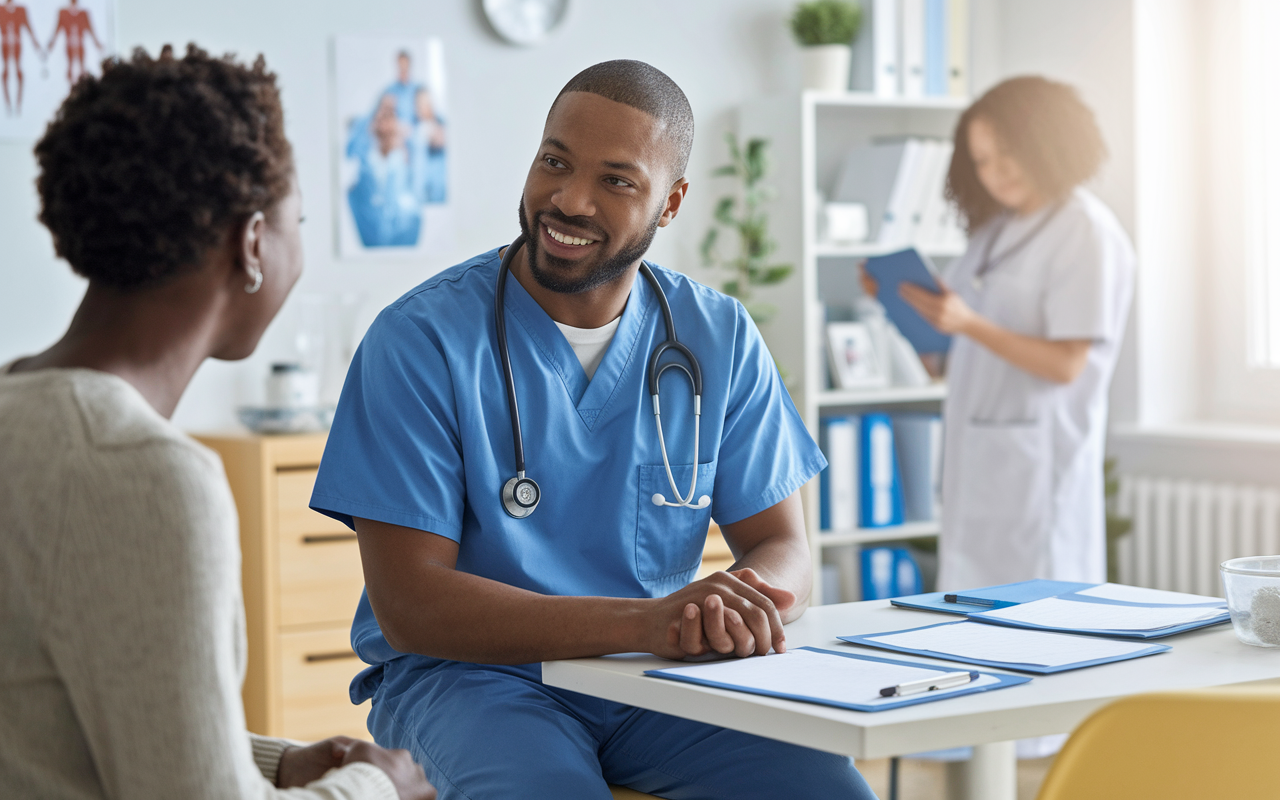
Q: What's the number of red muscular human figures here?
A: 2